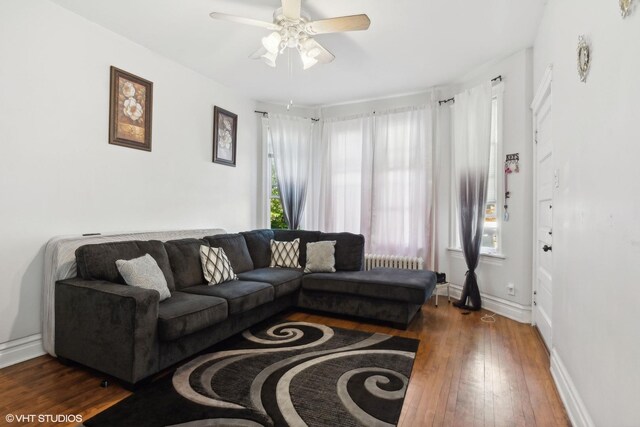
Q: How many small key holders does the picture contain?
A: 1